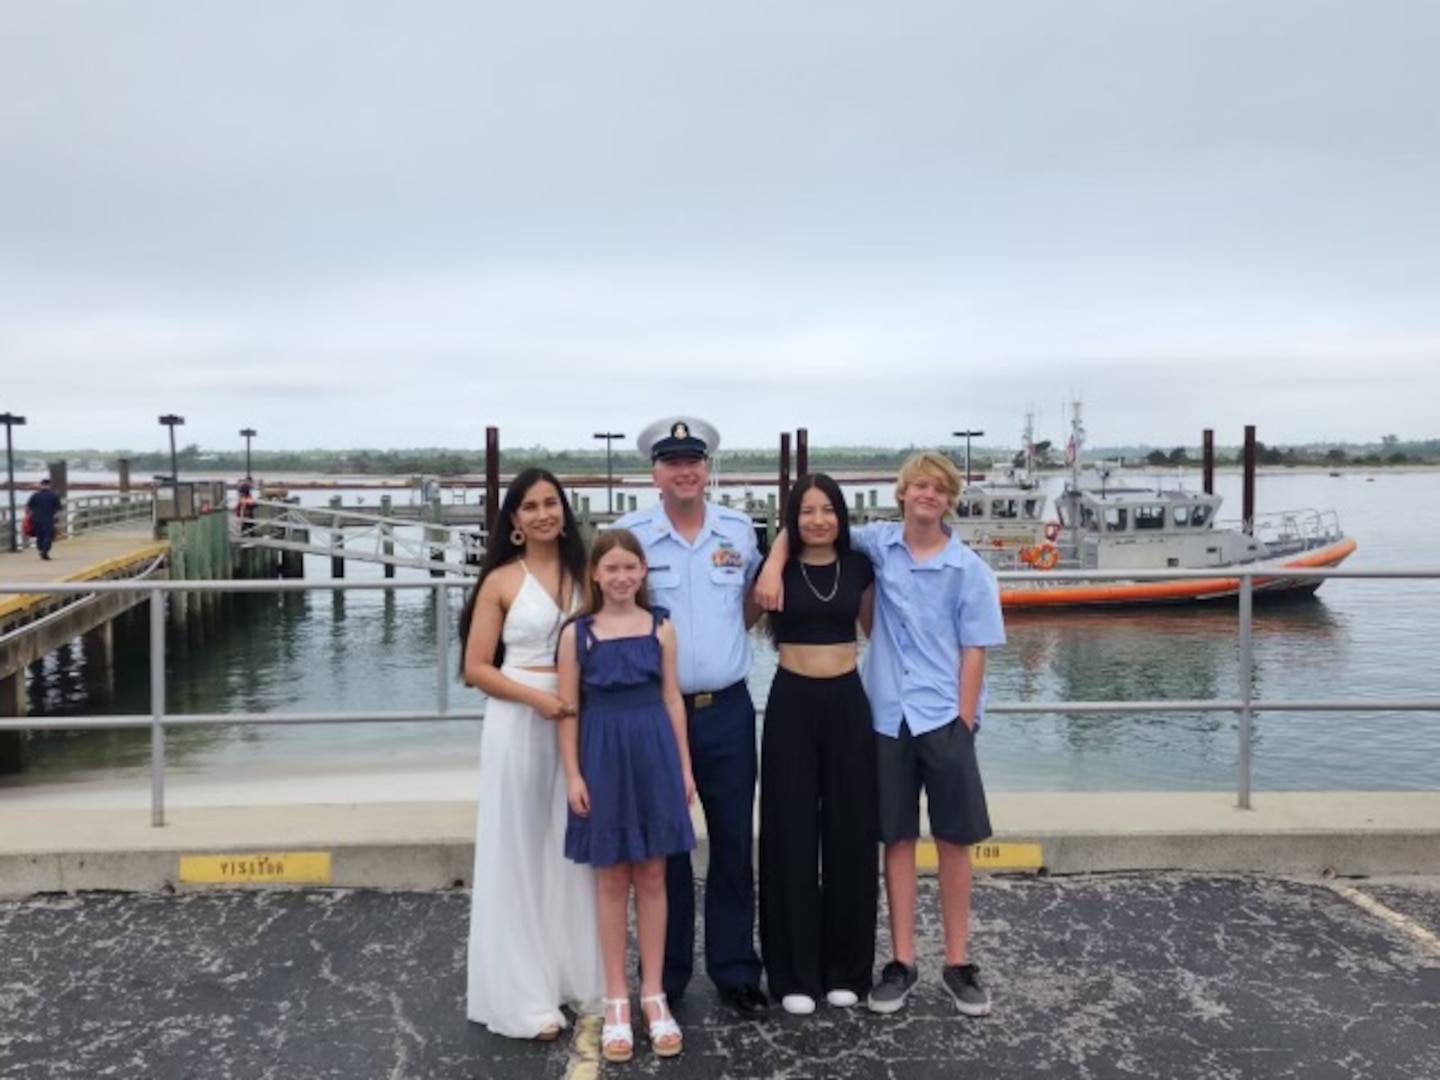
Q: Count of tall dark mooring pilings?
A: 5